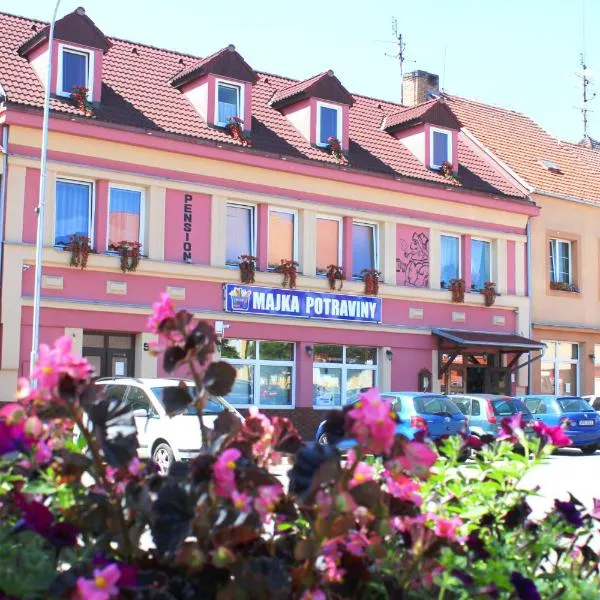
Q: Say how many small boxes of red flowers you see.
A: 12